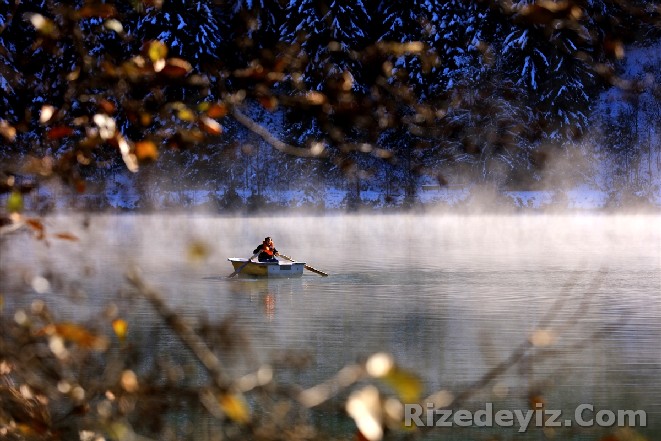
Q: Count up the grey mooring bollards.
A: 0